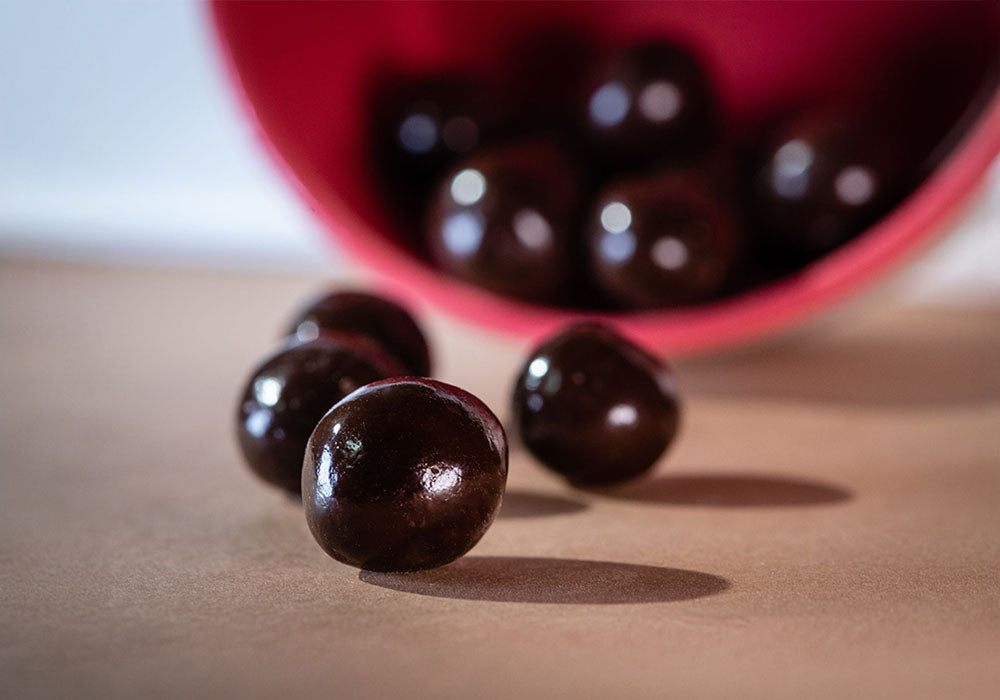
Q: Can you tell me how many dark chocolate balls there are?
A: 9